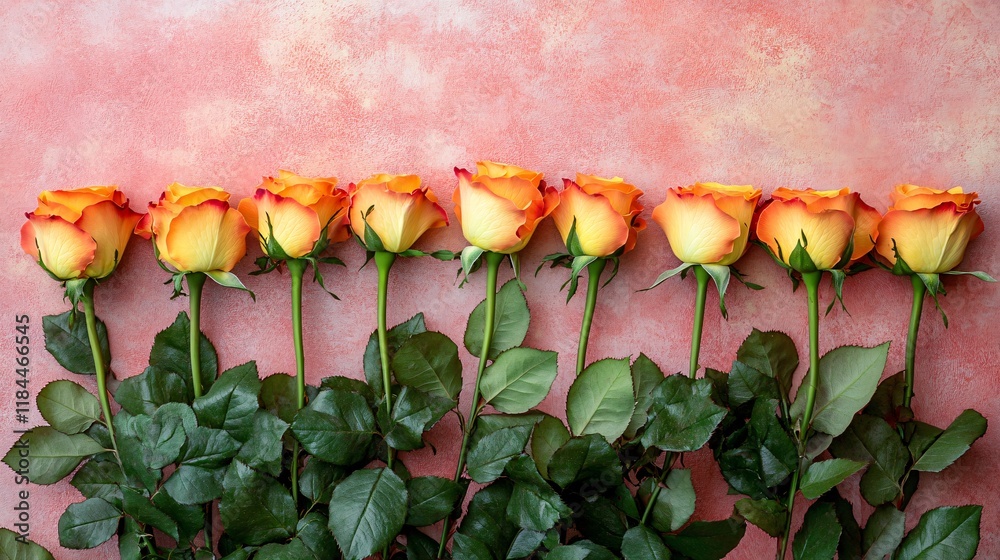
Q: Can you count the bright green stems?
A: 9